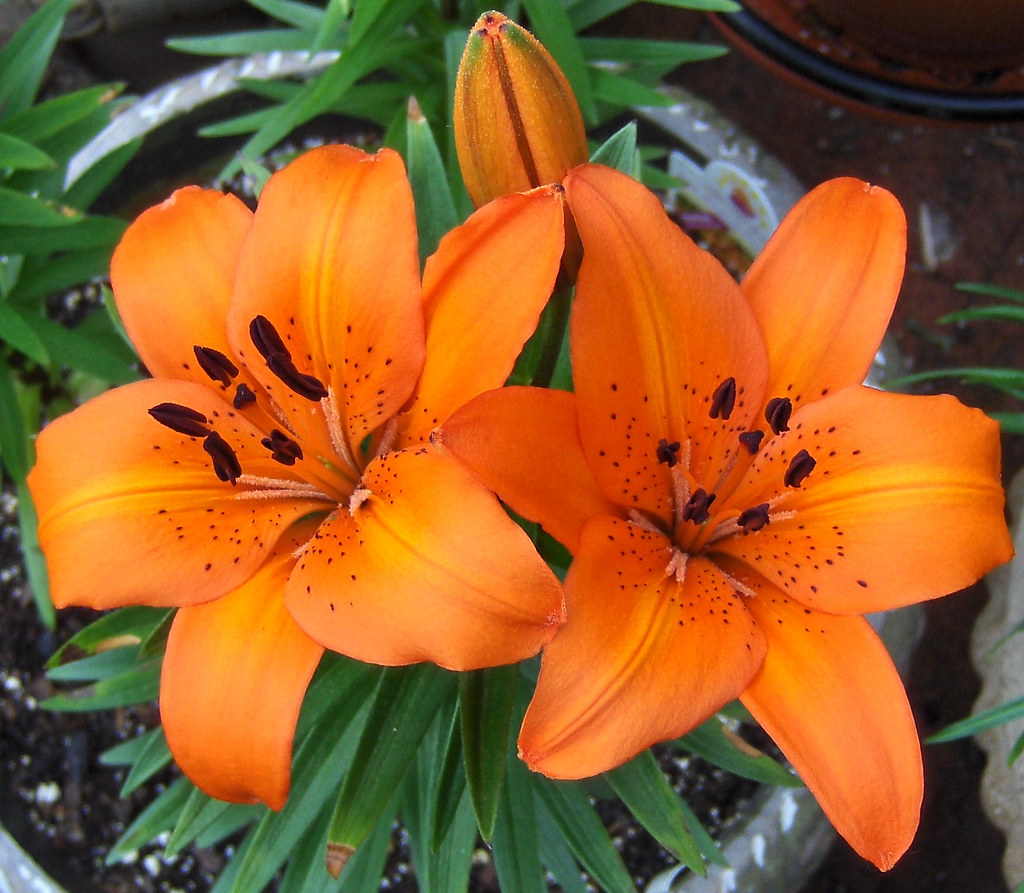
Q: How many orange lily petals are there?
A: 12